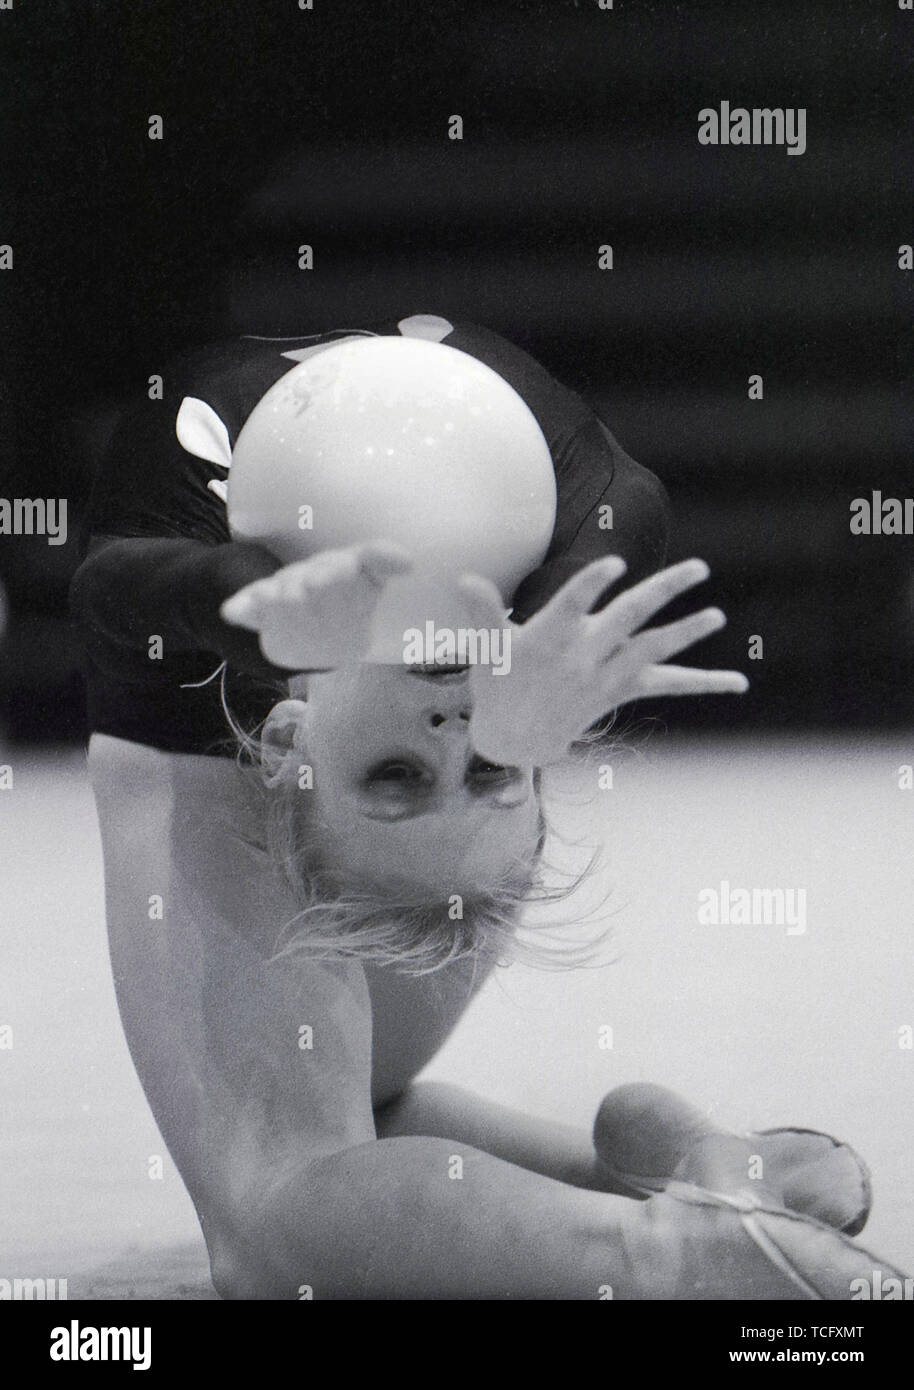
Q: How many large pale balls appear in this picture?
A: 1